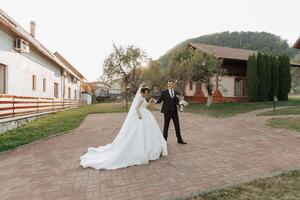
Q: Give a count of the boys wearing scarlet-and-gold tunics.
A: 0